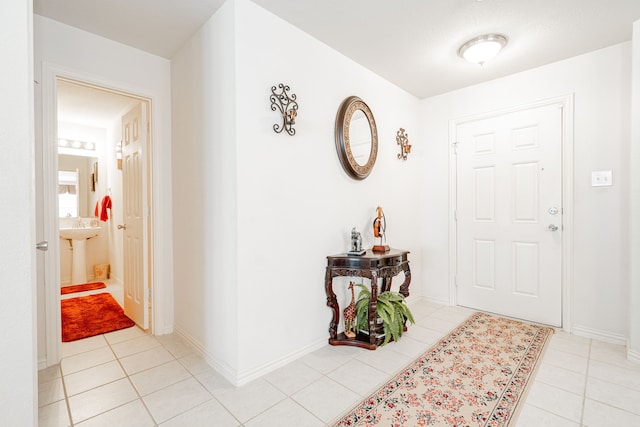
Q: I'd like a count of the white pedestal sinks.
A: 1